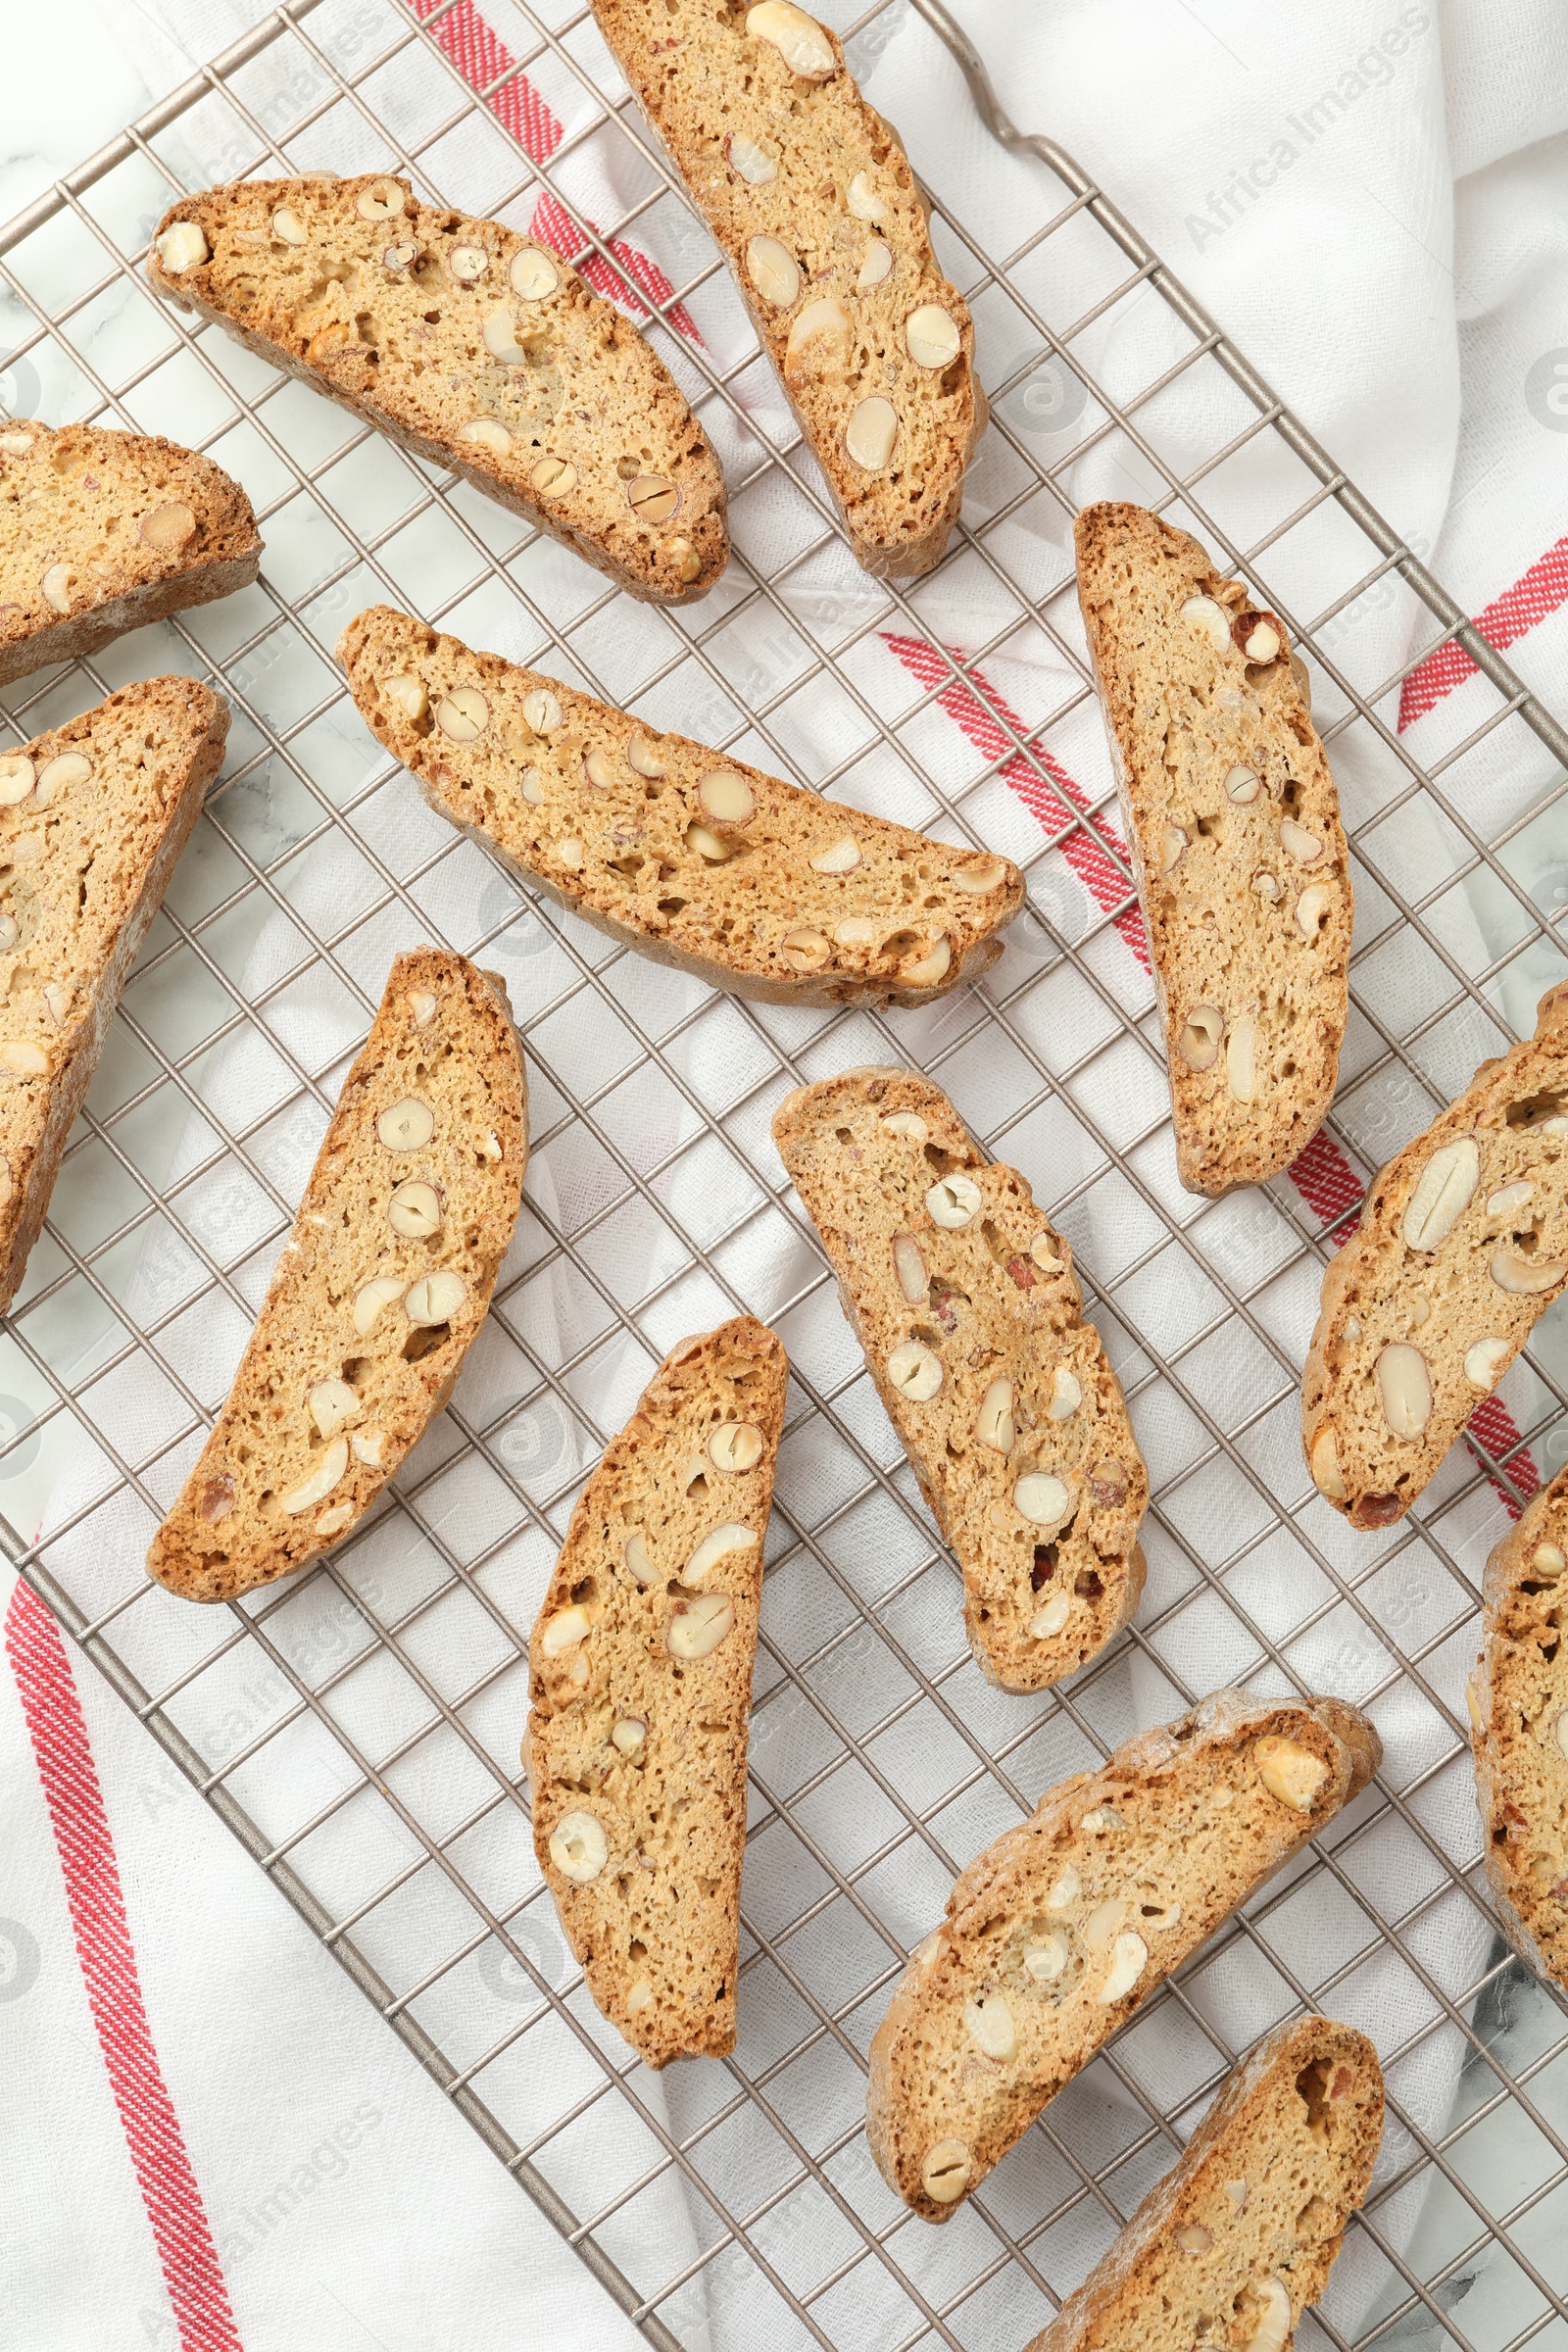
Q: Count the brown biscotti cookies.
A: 13